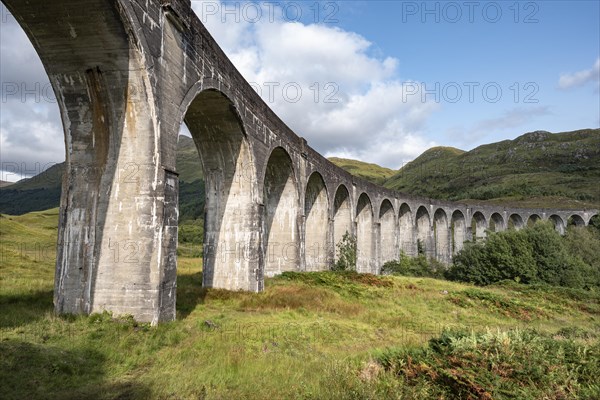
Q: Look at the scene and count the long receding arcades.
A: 1